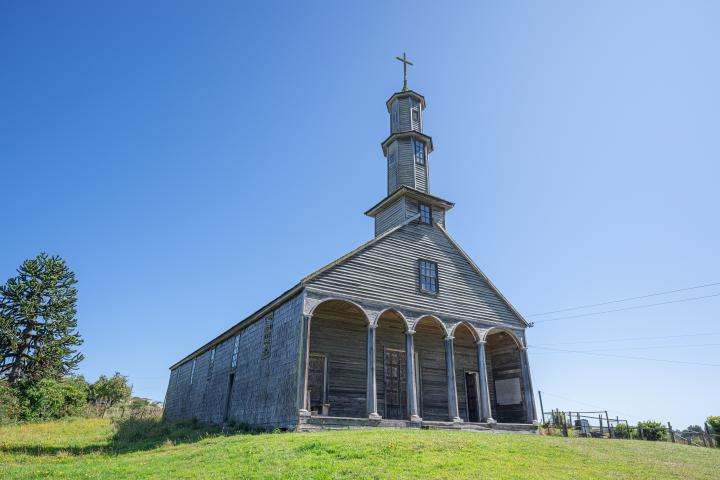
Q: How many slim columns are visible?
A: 6